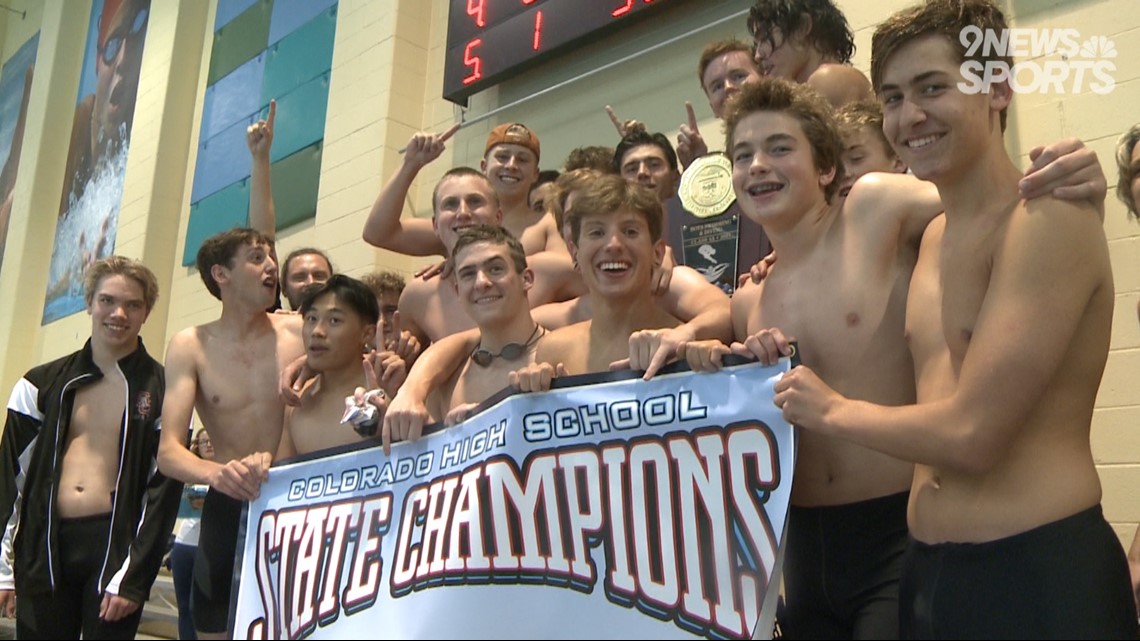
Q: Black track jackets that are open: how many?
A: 1